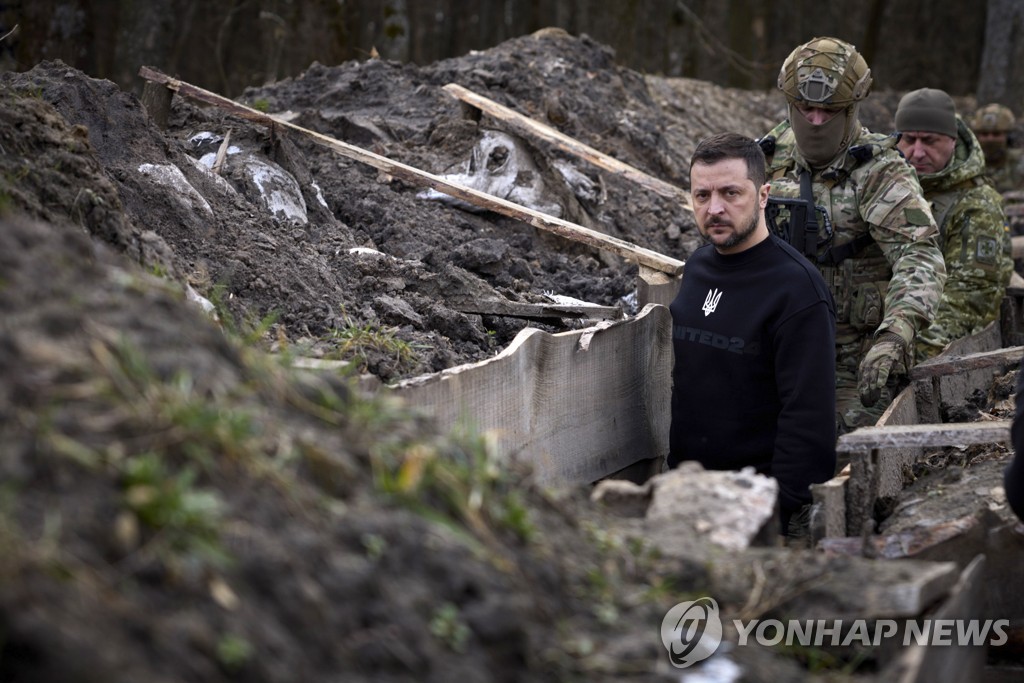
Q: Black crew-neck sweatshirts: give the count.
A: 1